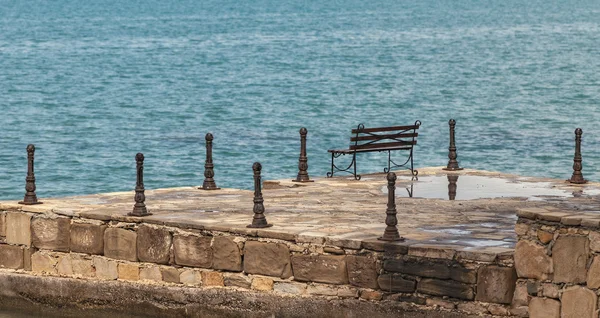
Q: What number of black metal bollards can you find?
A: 8